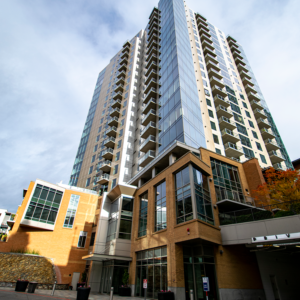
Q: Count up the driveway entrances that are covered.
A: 1